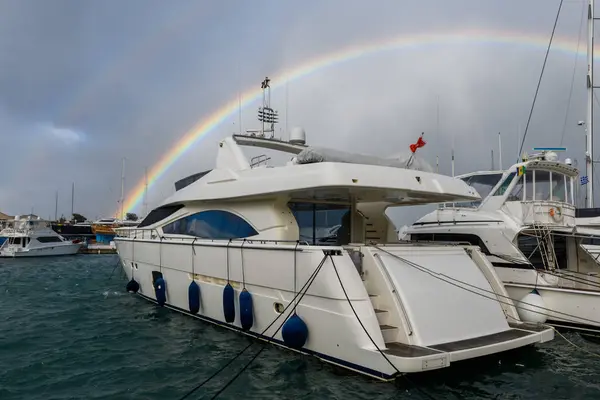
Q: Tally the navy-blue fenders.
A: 6